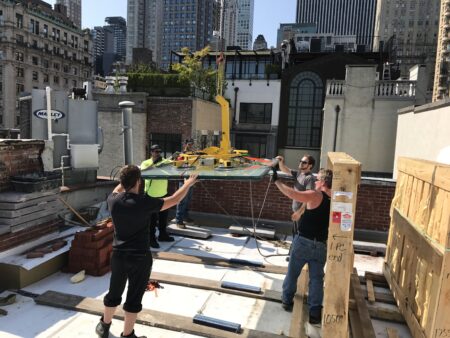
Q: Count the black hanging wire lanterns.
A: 0